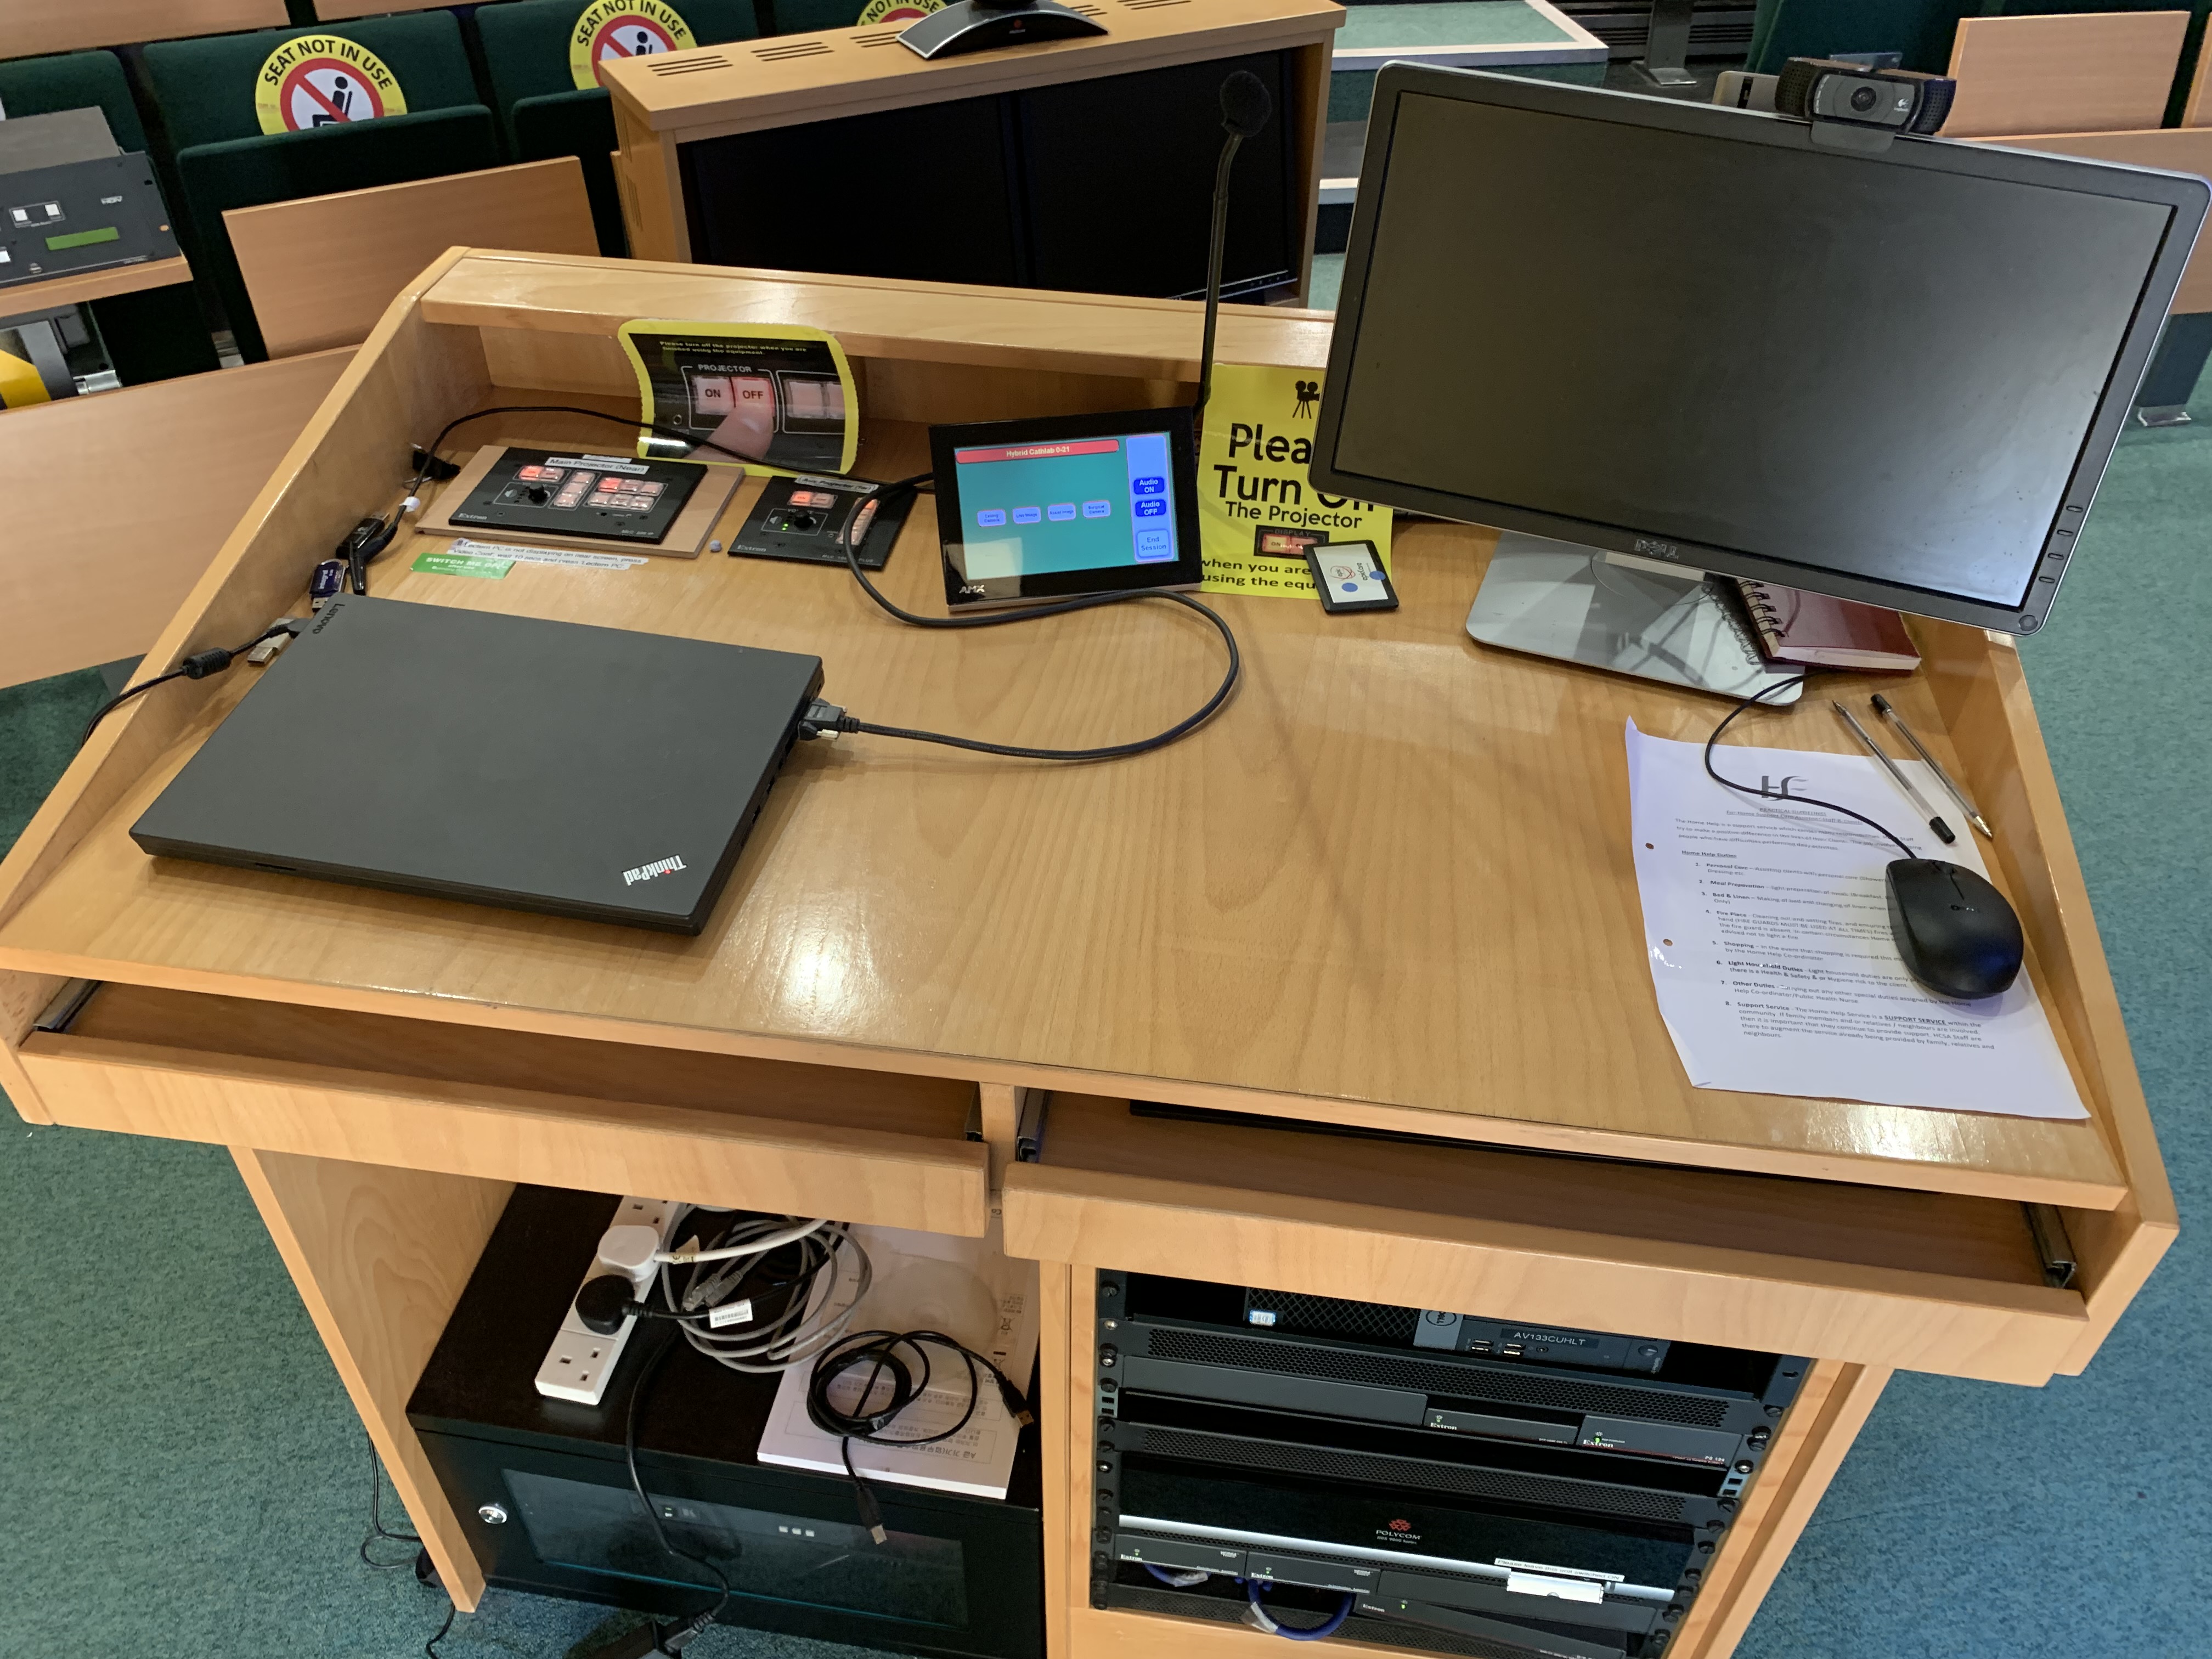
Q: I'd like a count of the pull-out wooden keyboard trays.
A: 2